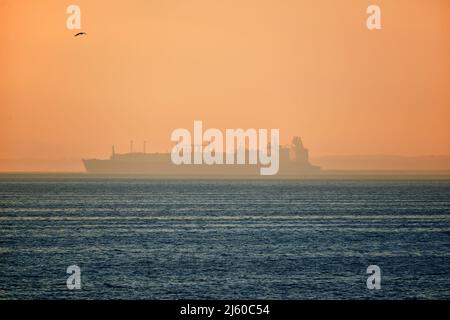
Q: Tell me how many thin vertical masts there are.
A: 3